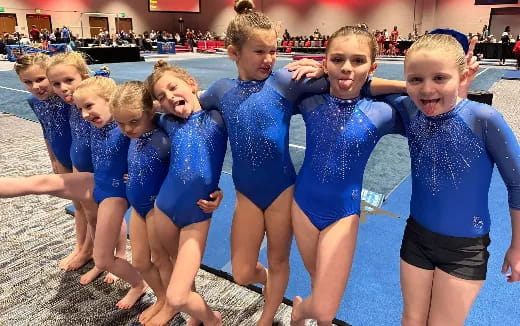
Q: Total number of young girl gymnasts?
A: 8